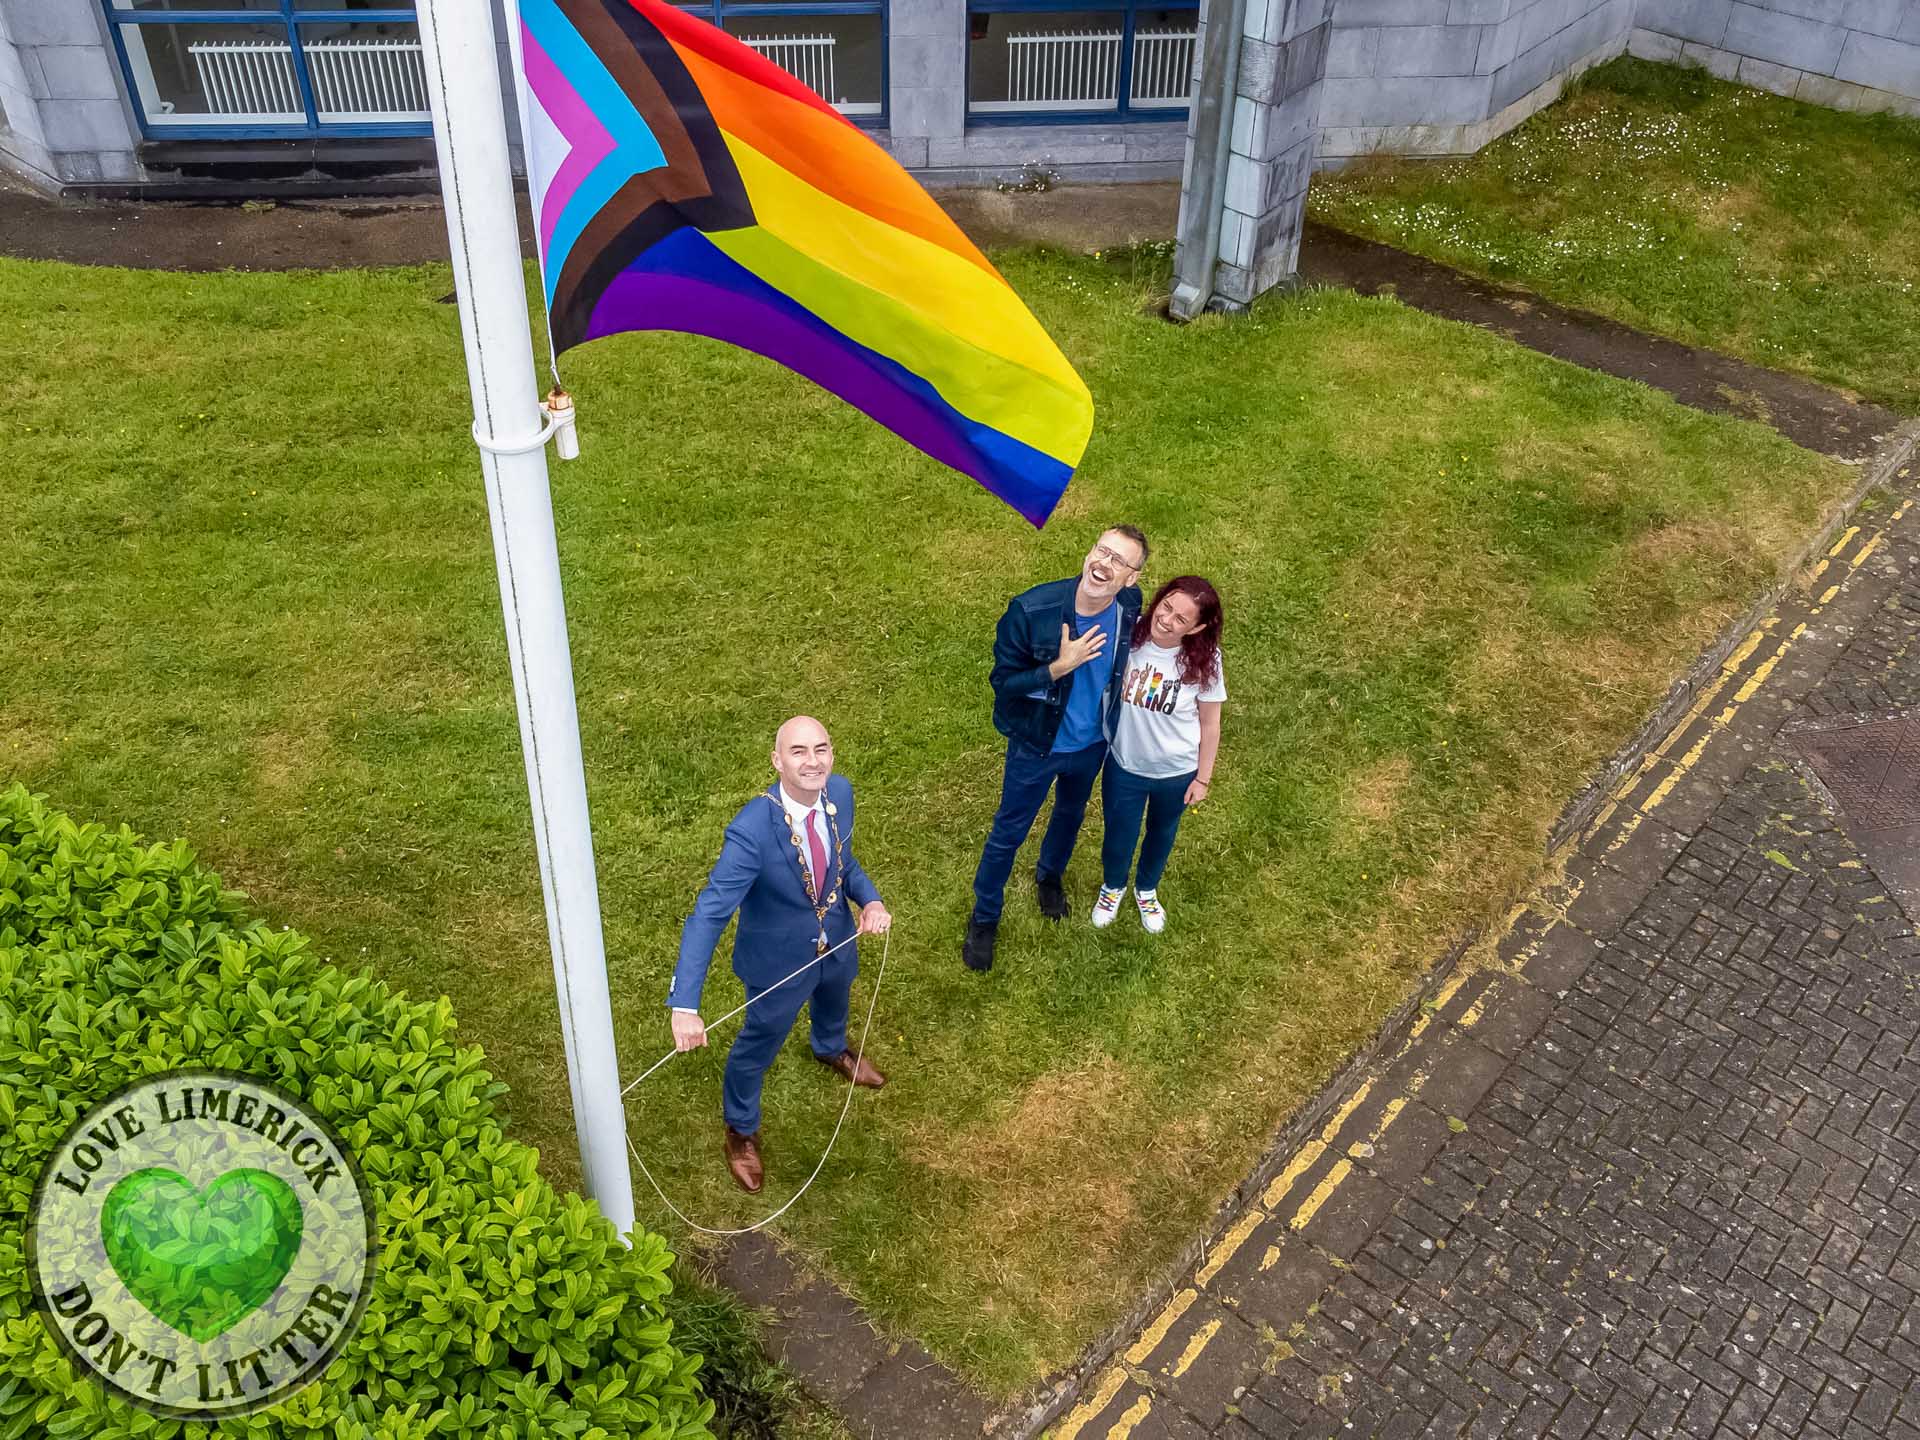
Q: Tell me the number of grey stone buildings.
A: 1